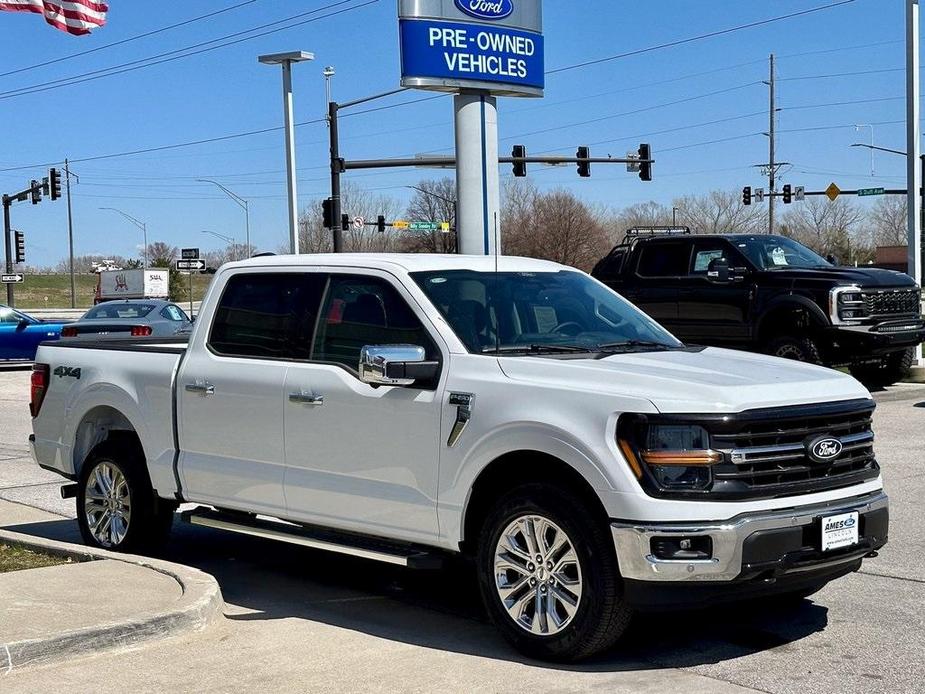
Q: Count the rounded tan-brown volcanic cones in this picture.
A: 0